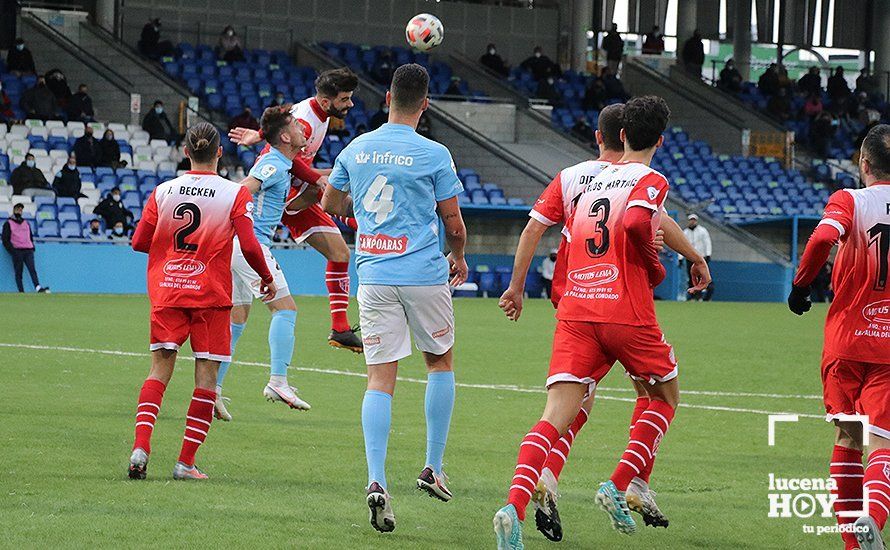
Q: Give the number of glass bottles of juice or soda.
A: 0